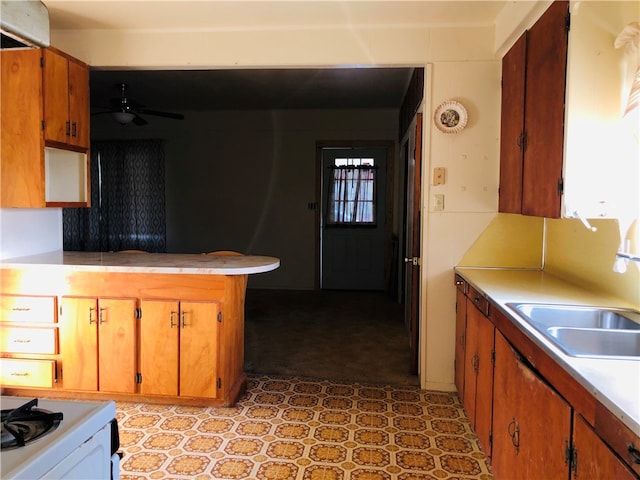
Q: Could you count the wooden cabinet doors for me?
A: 13